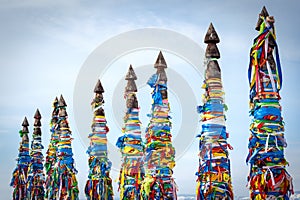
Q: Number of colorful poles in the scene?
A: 9